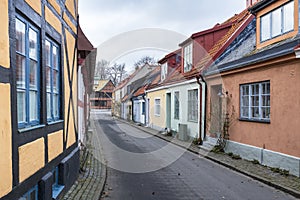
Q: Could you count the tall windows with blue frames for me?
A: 2